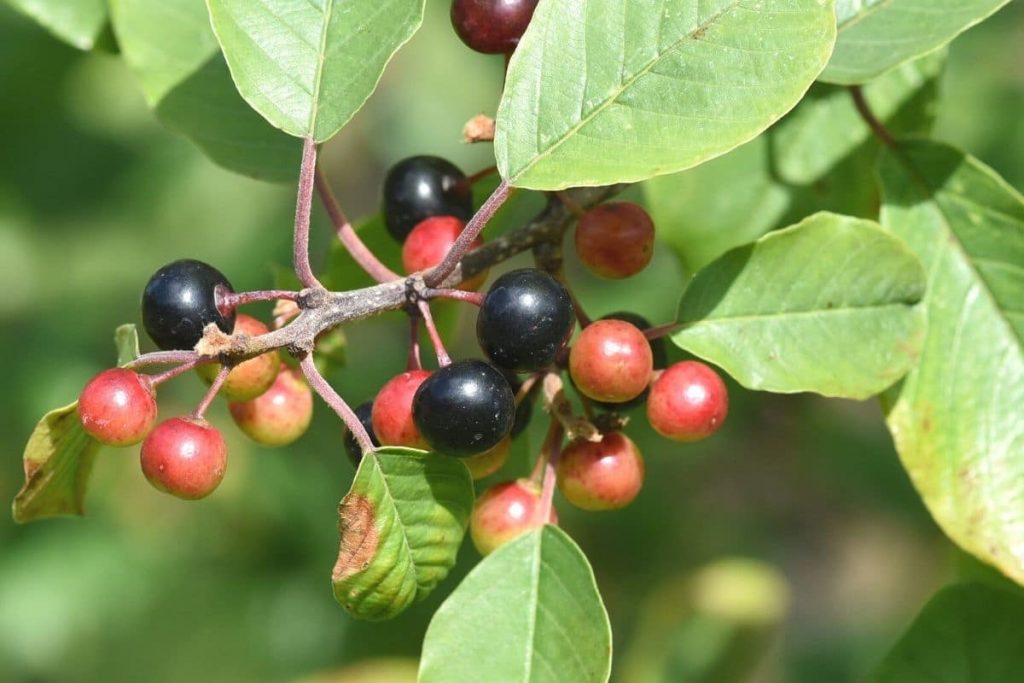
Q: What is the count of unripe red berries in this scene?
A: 12